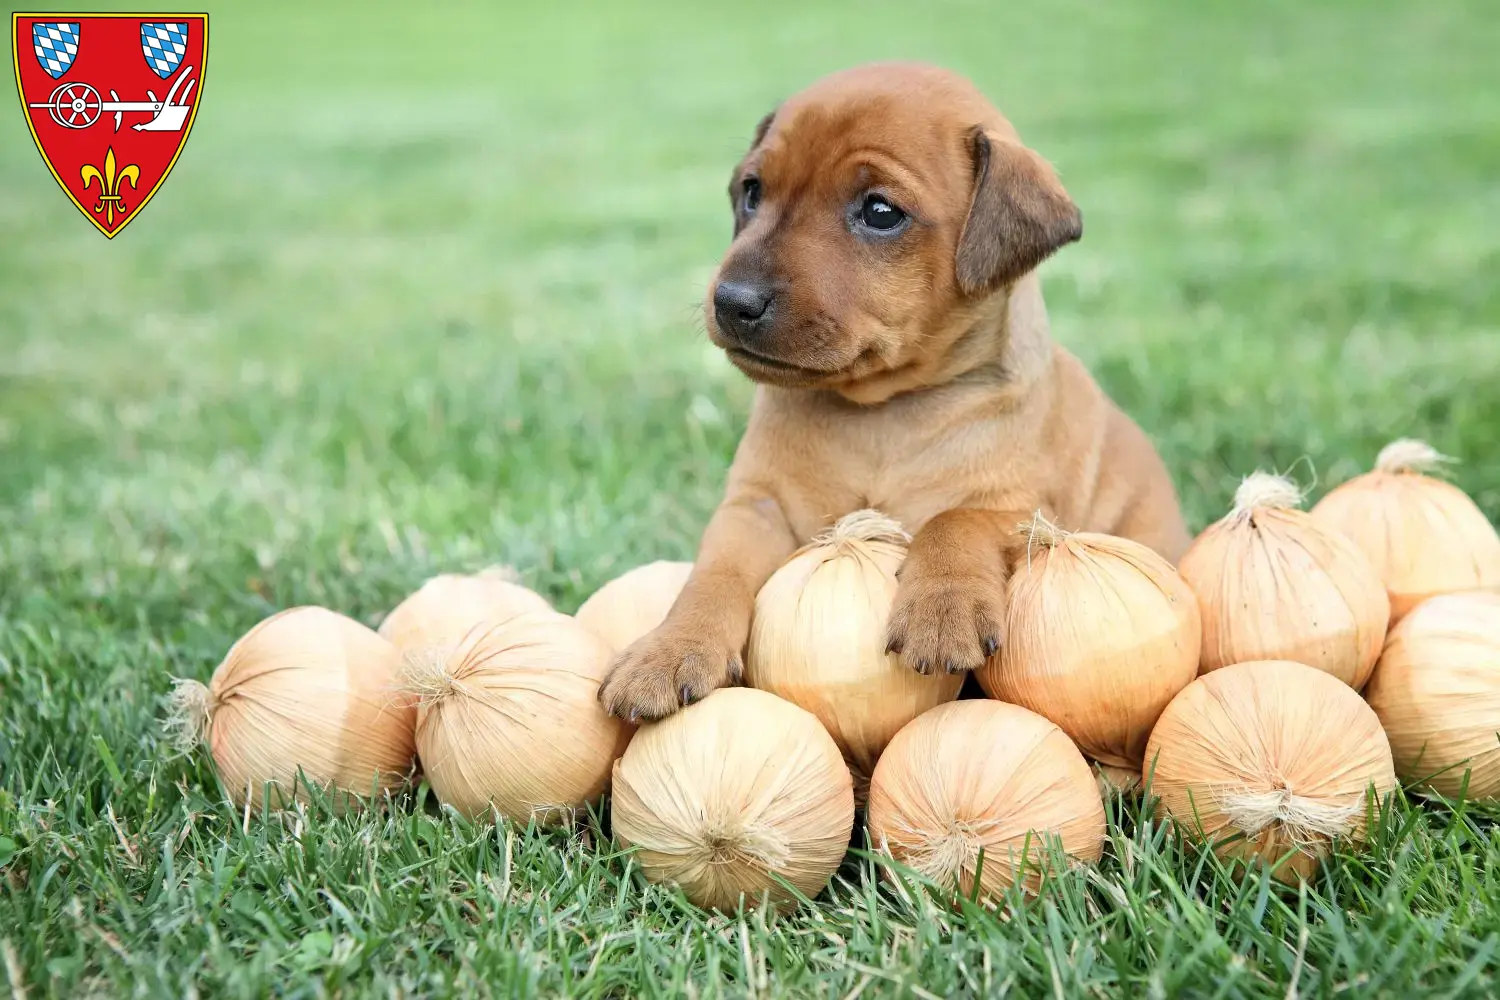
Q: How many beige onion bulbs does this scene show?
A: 12